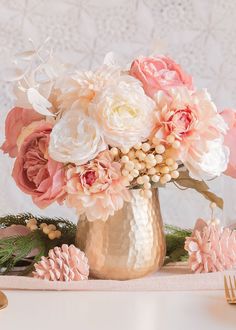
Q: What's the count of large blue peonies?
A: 0